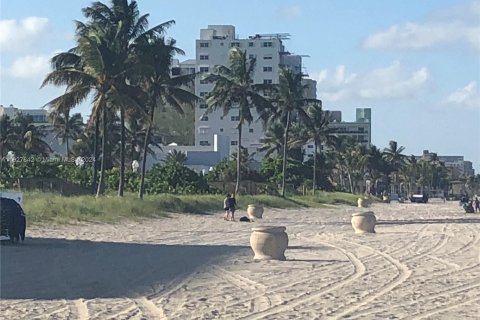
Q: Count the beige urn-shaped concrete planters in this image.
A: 4